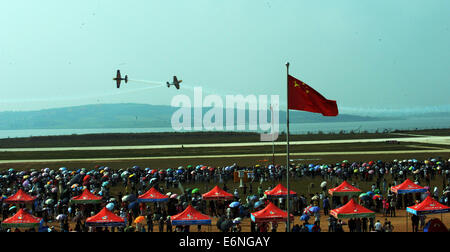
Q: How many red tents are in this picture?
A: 13